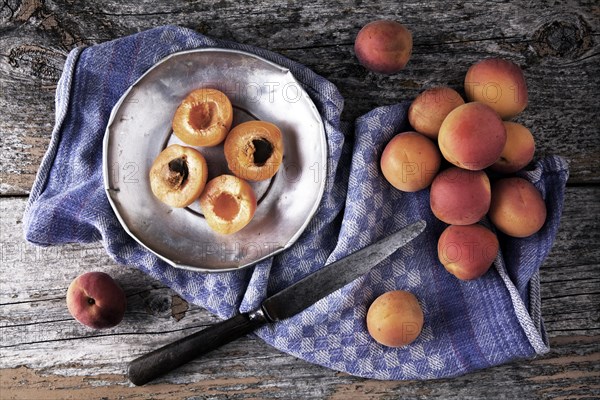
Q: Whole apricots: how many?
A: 11